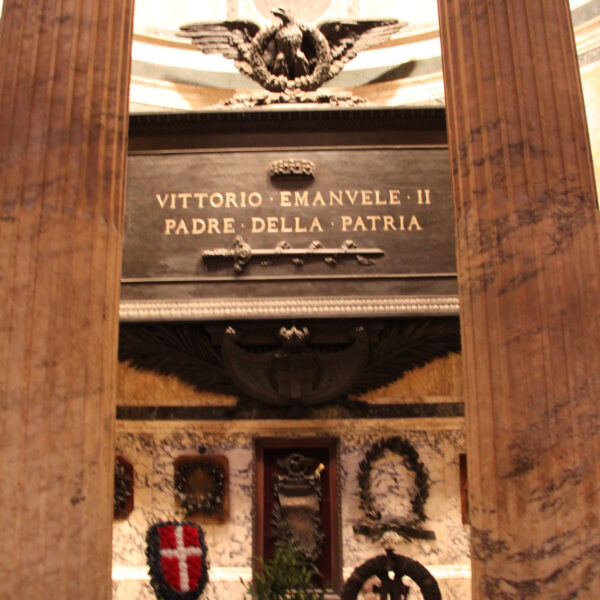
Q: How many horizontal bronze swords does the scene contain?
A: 1